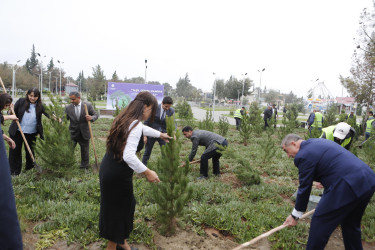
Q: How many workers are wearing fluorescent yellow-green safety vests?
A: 5